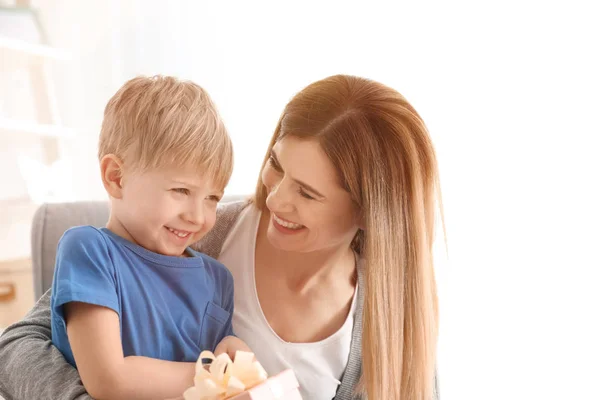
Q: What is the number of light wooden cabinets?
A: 1